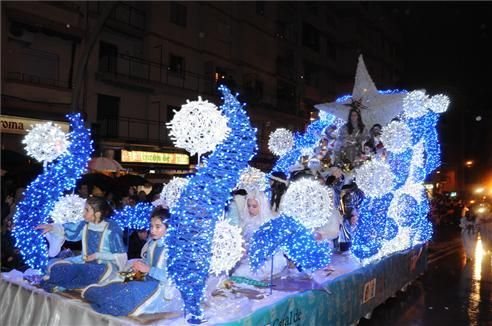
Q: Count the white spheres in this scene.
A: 12